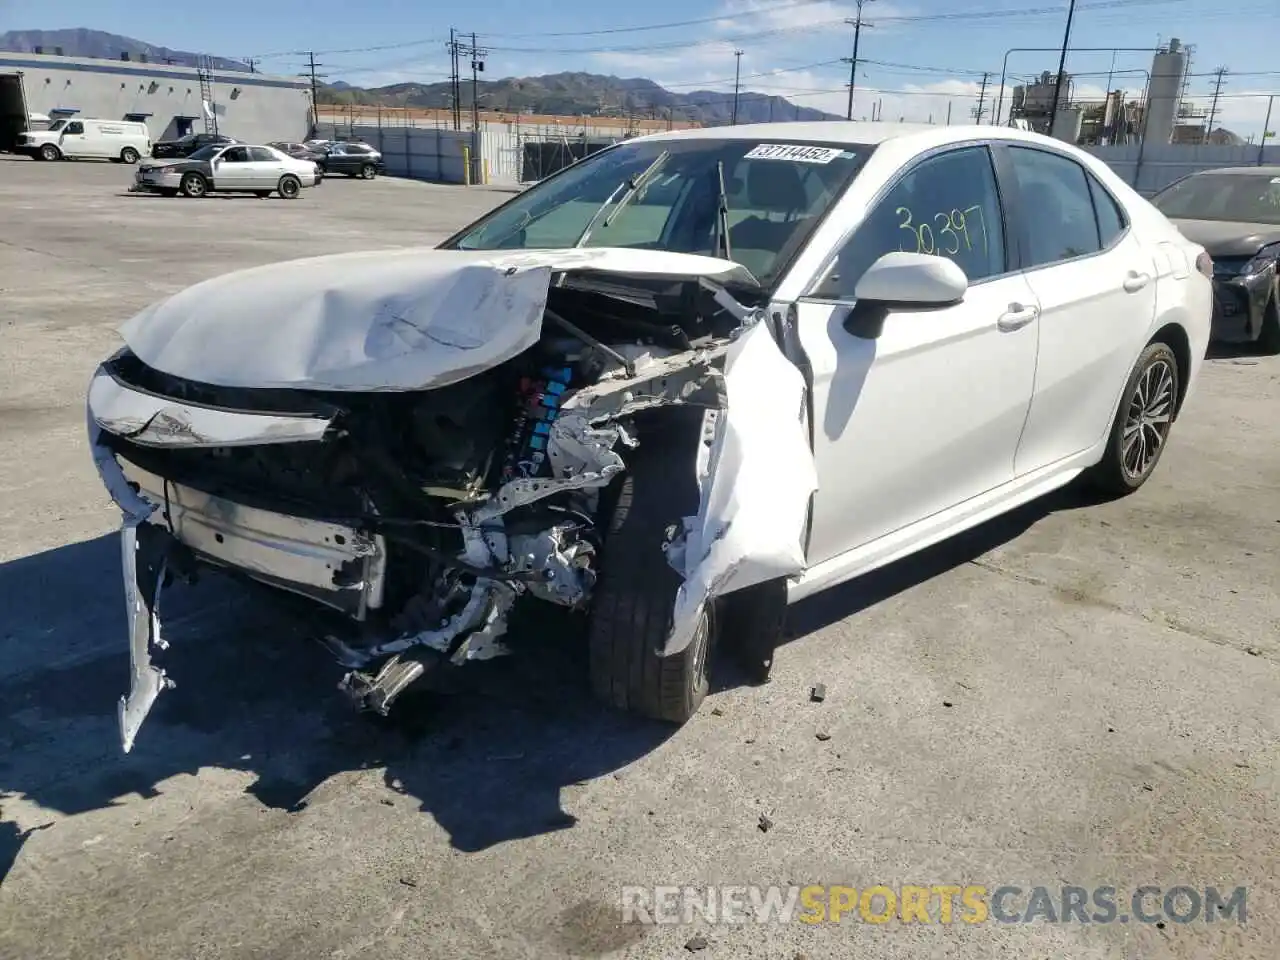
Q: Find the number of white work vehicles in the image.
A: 1